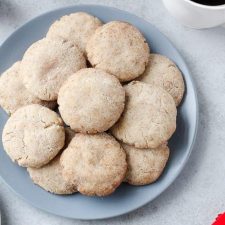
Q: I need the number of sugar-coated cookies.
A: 11